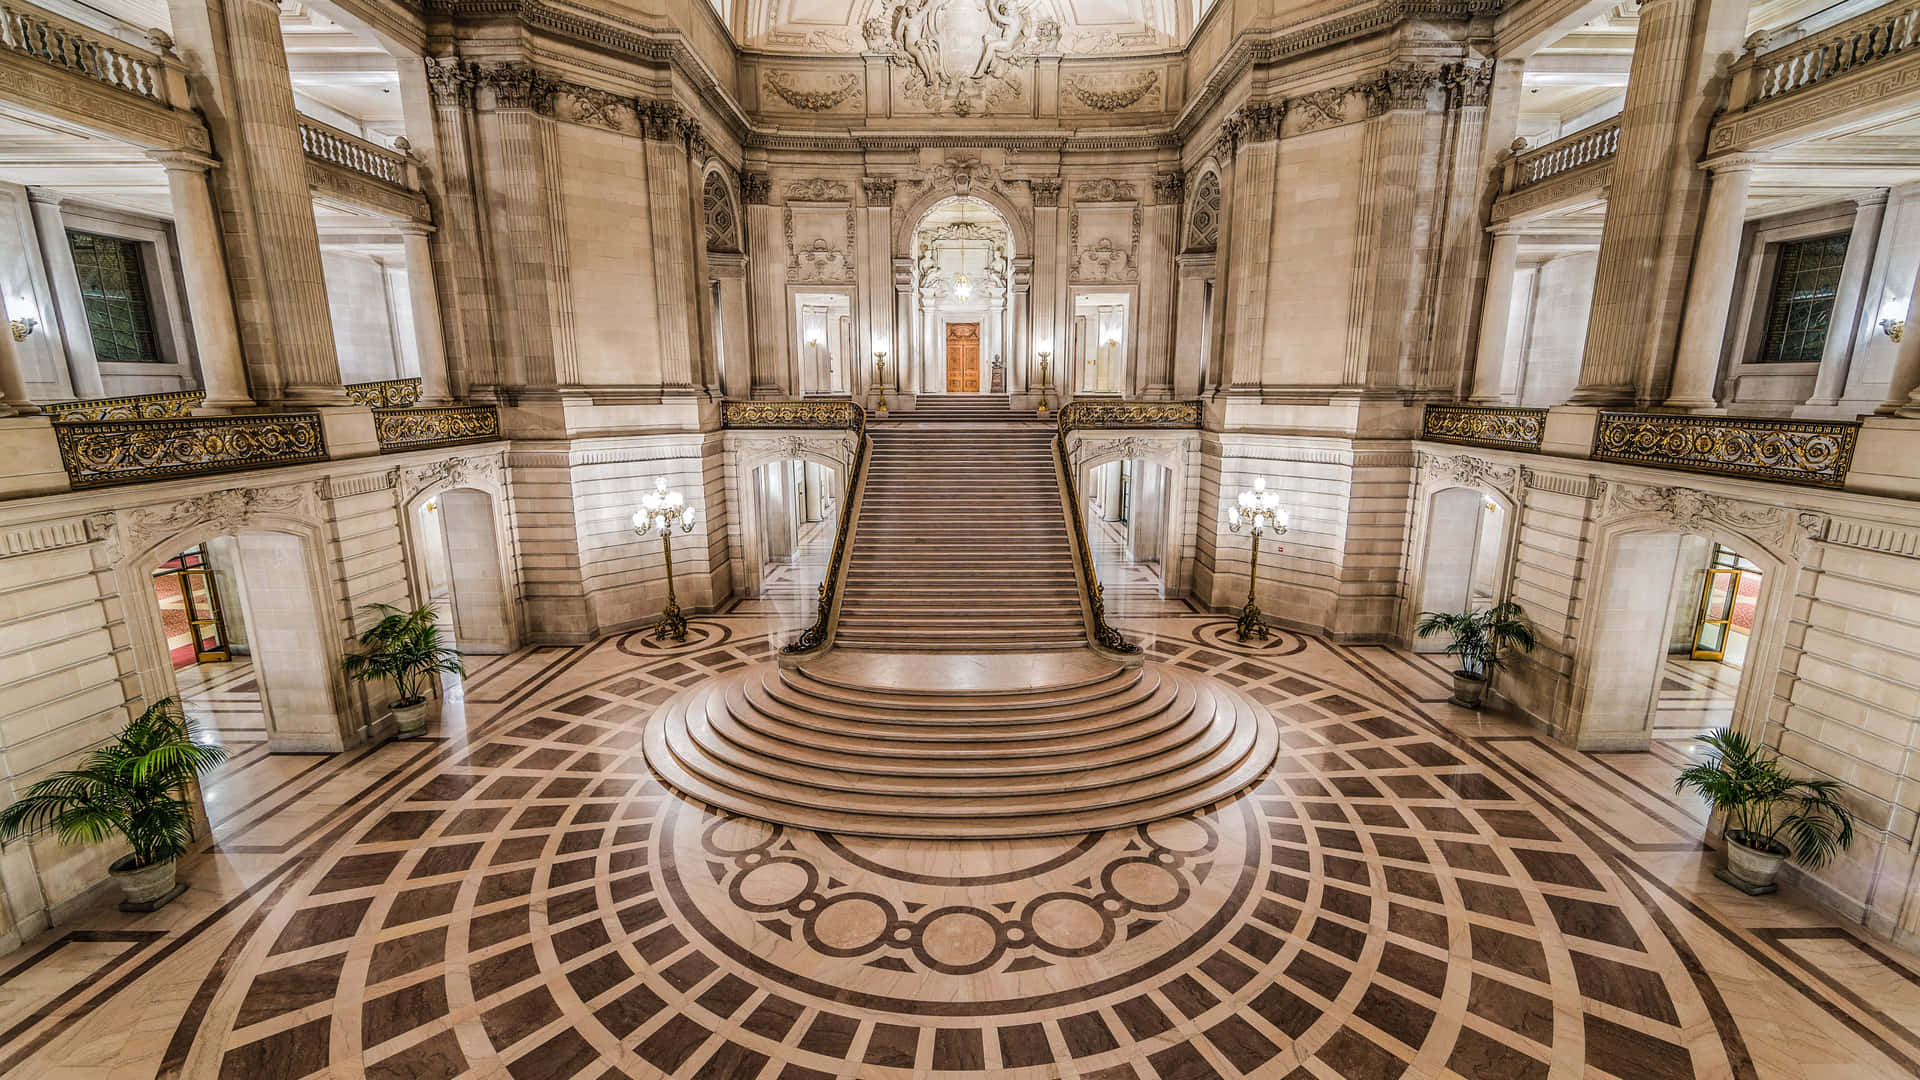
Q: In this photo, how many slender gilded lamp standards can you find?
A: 4